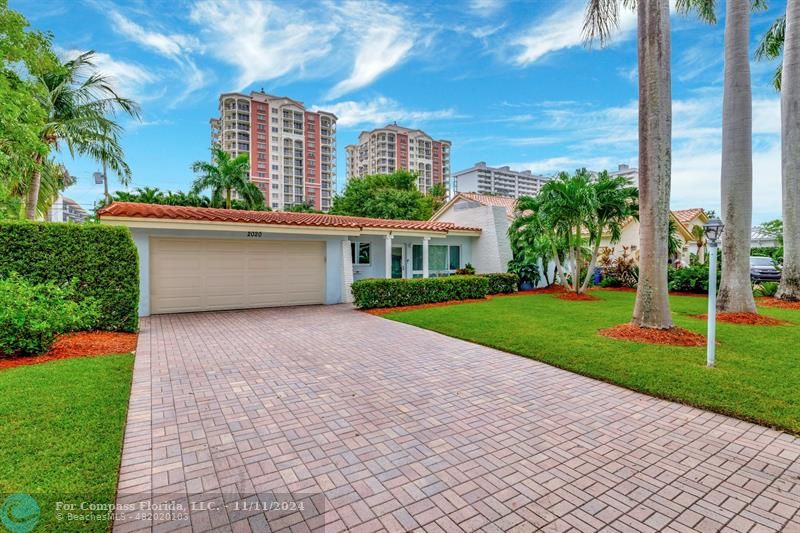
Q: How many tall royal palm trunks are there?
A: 3